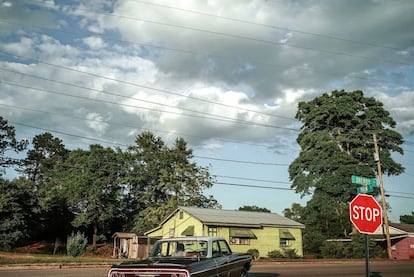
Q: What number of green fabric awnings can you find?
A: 3